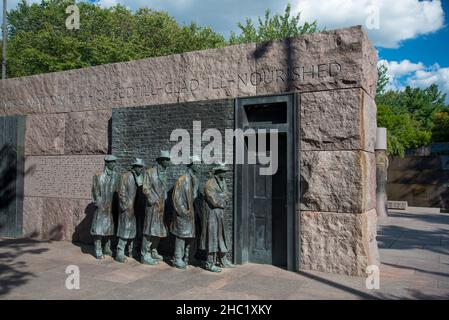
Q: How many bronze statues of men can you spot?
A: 5